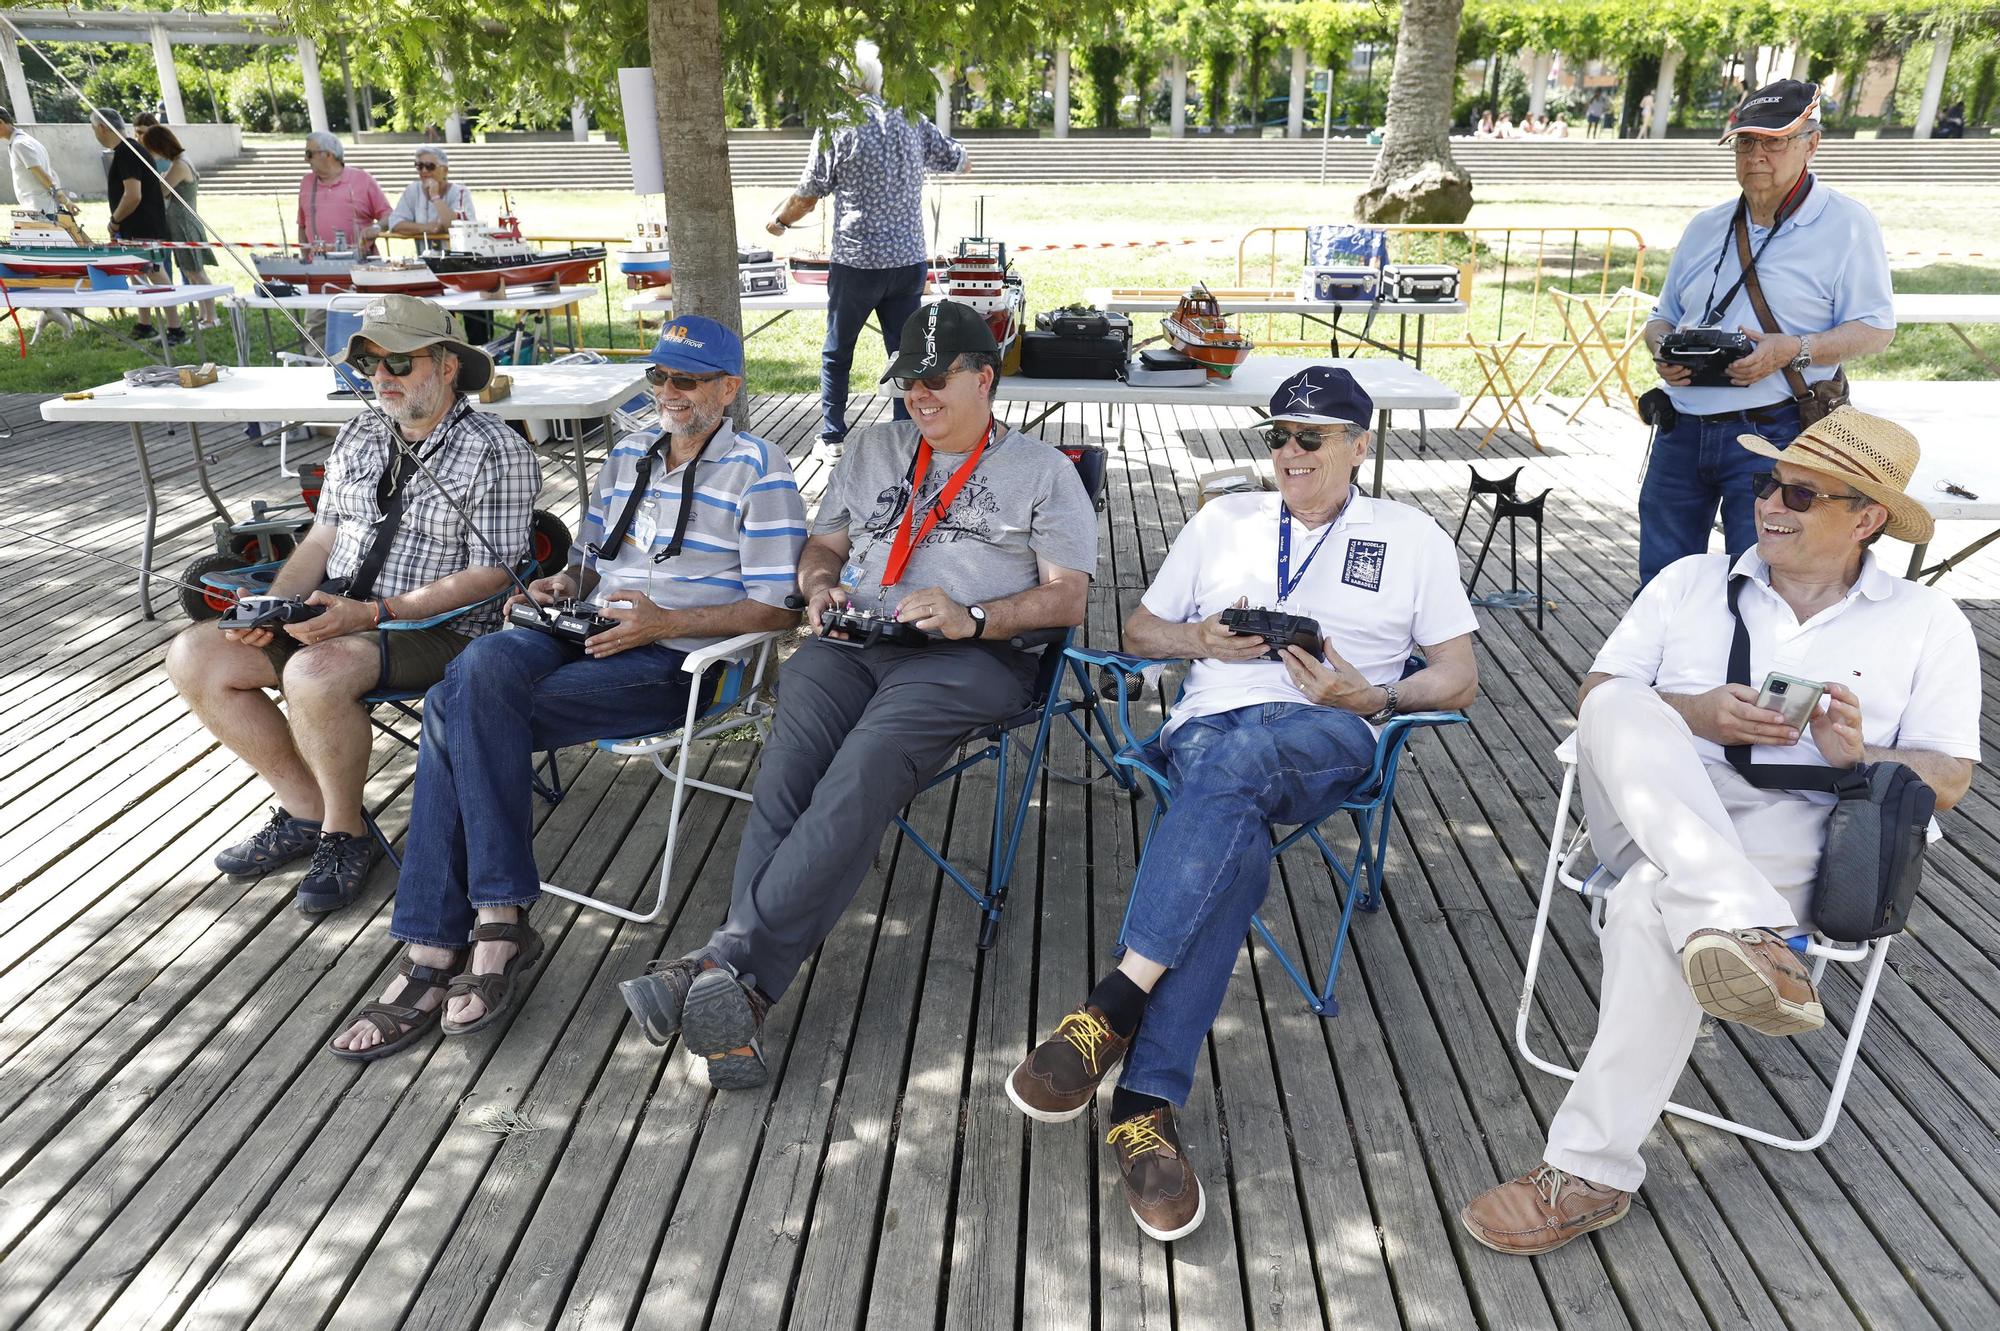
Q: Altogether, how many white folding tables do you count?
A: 8